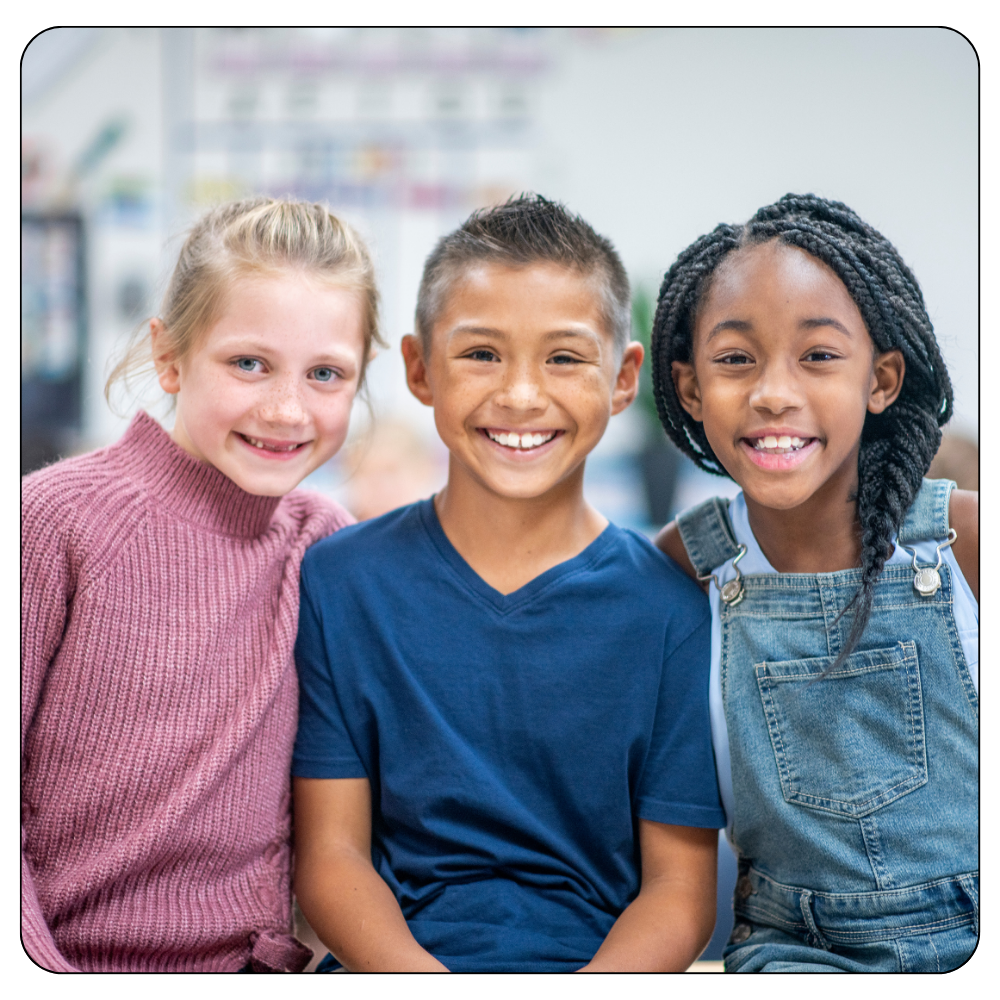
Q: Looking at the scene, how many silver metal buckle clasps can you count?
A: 2